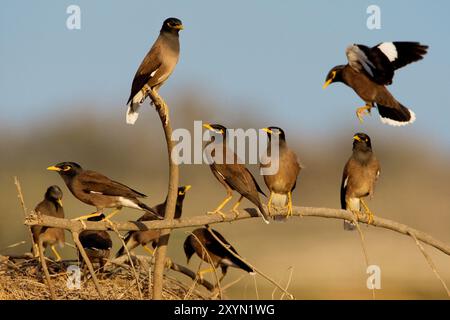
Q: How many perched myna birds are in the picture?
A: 9